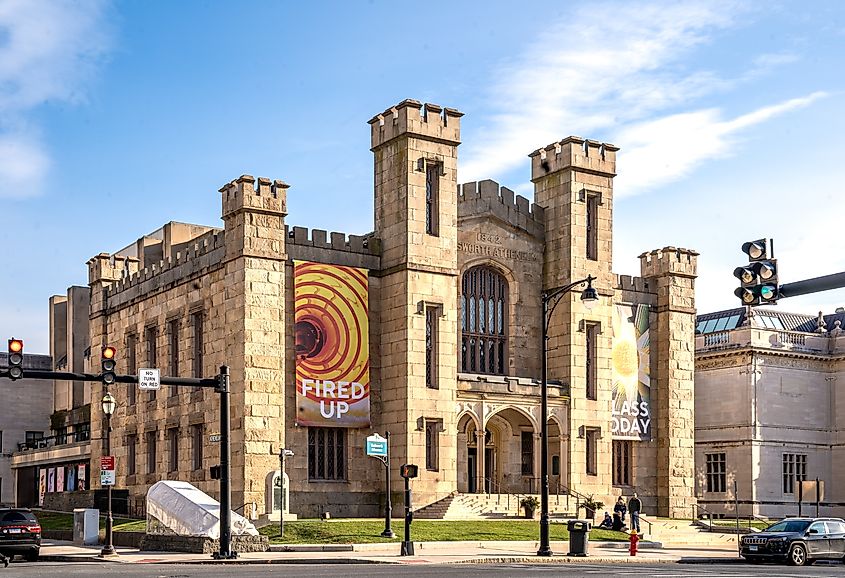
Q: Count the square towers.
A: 5